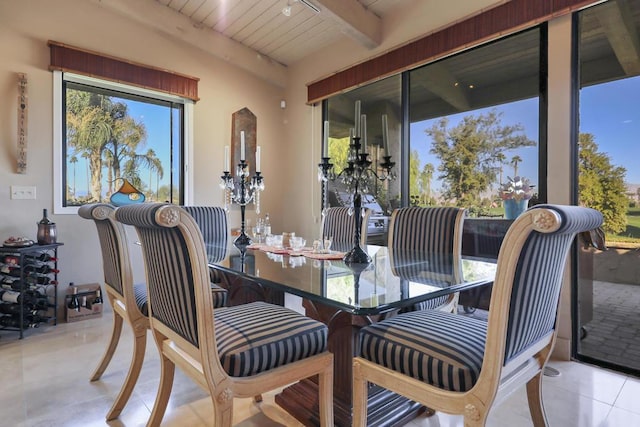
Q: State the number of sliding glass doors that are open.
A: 0